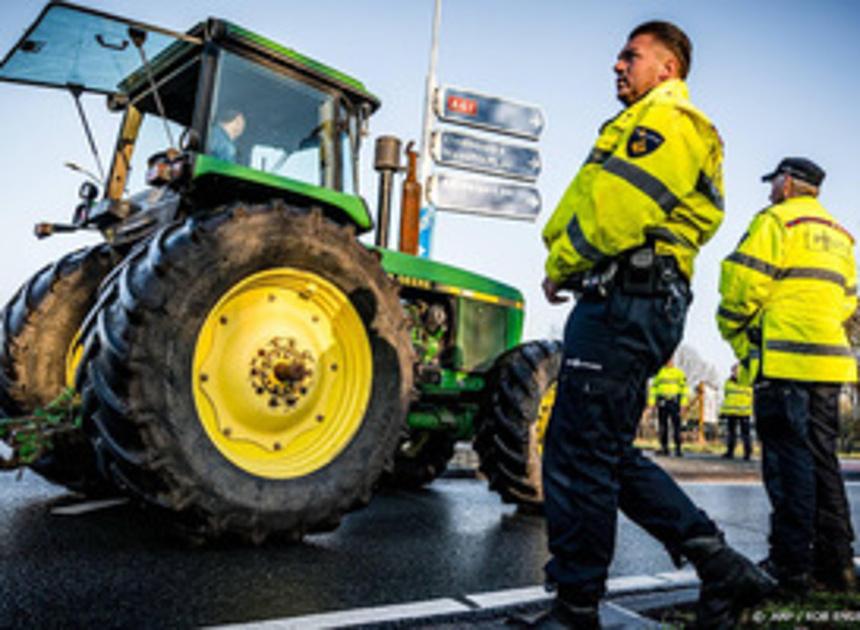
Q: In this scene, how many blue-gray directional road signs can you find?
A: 3